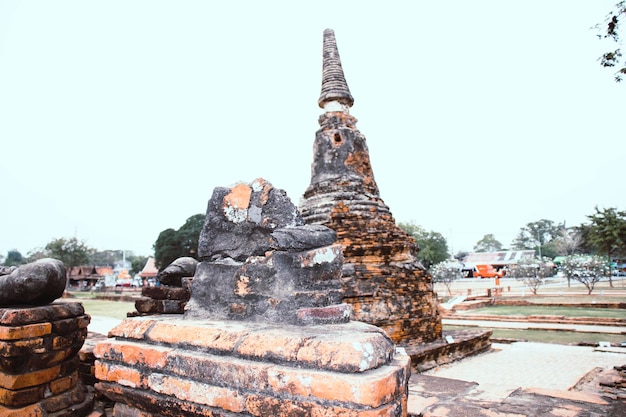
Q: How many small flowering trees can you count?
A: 3